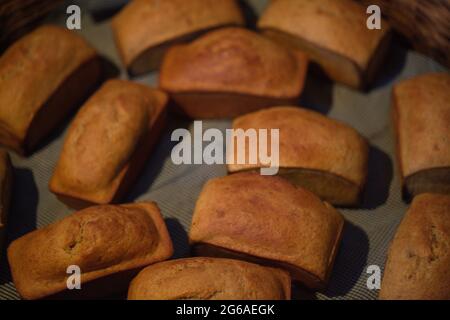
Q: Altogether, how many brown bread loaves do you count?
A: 12